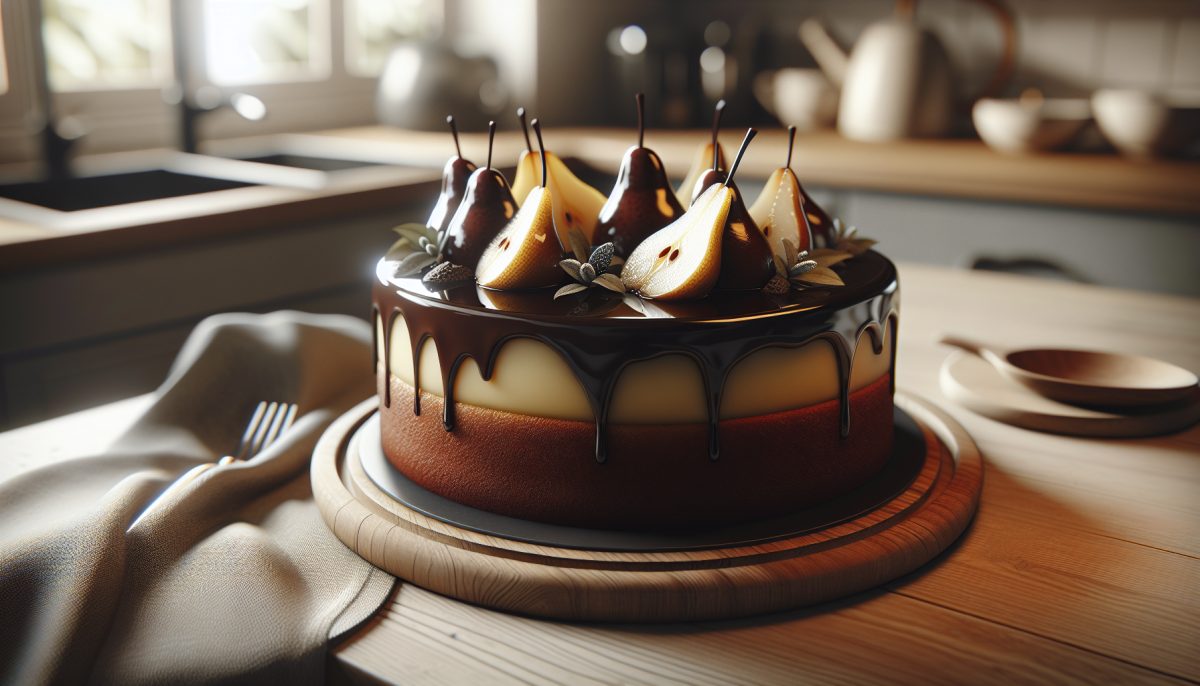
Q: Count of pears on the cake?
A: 9